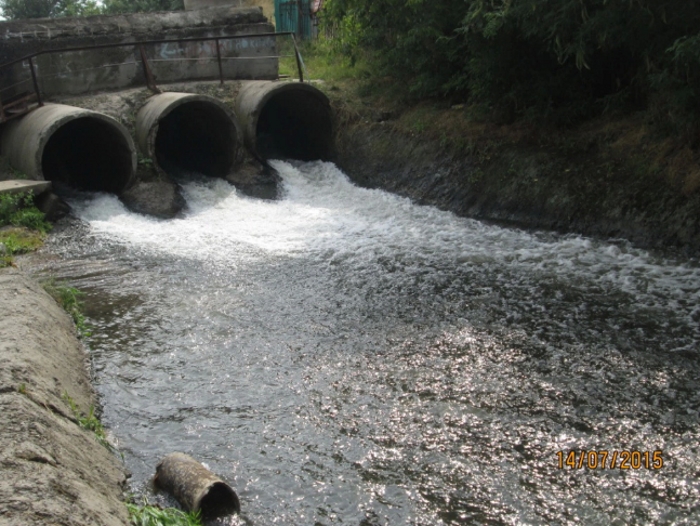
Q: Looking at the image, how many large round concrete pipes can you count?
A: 3